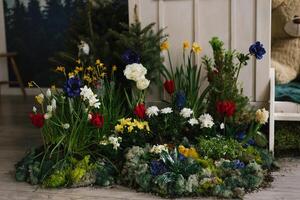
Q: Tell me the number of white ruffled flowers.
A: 2